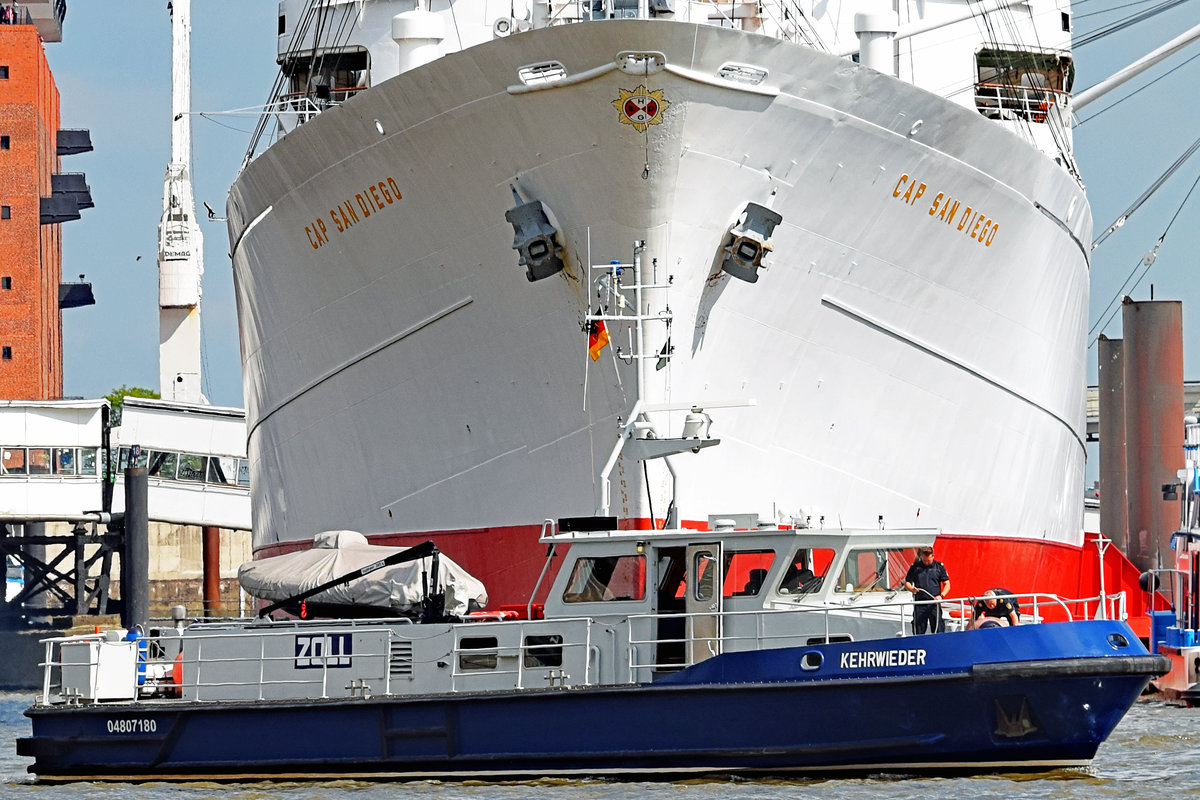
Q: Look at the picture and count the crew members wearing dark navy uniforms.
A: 2